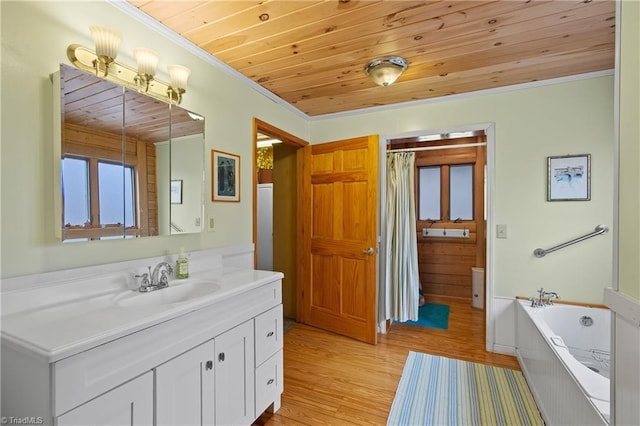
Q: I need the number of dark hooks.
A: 3